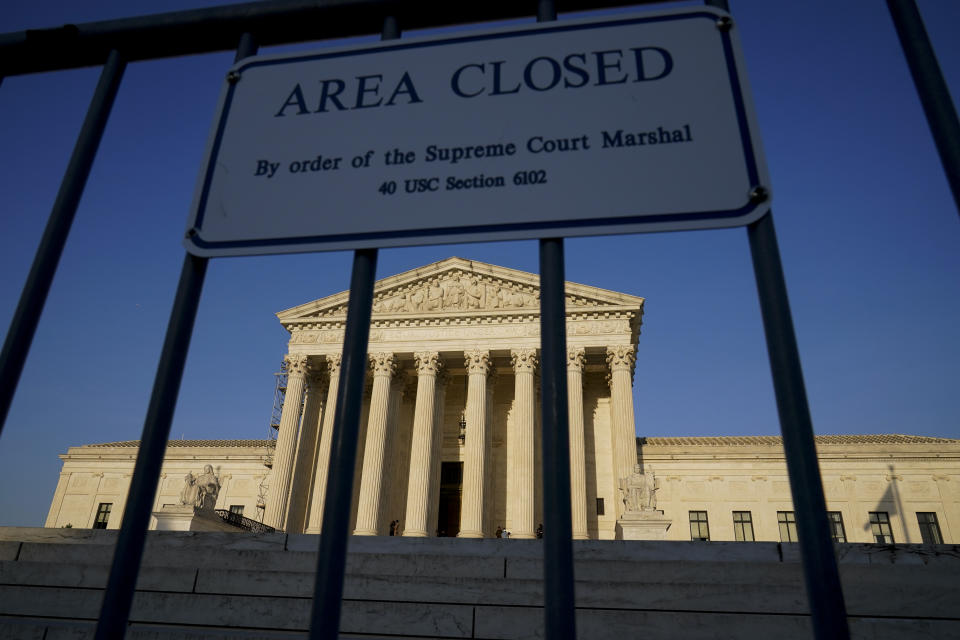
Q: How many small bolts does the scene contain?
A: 4